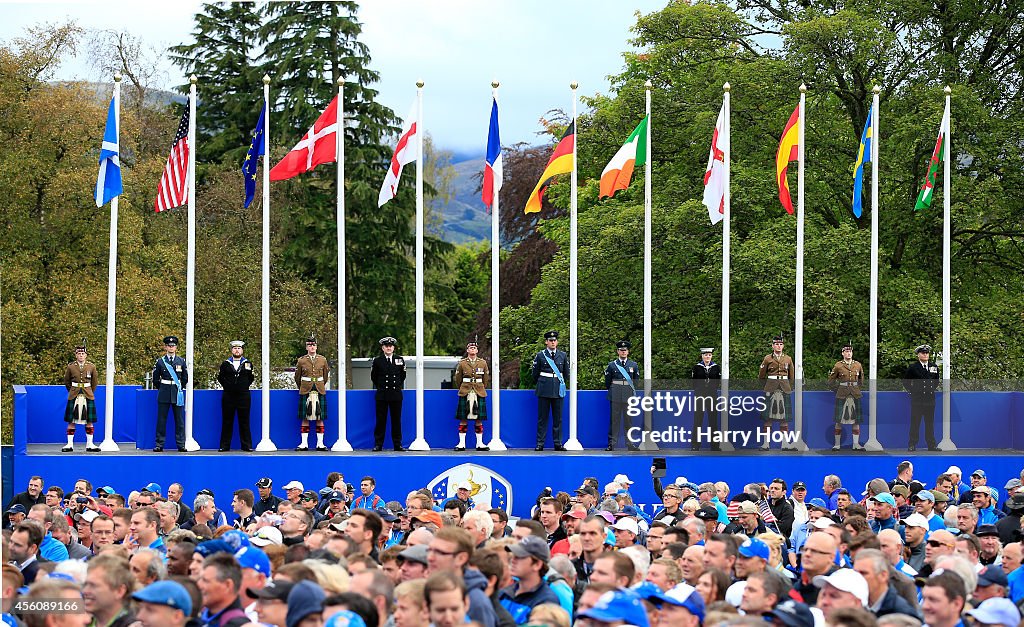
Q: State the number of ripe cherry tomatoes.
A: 0